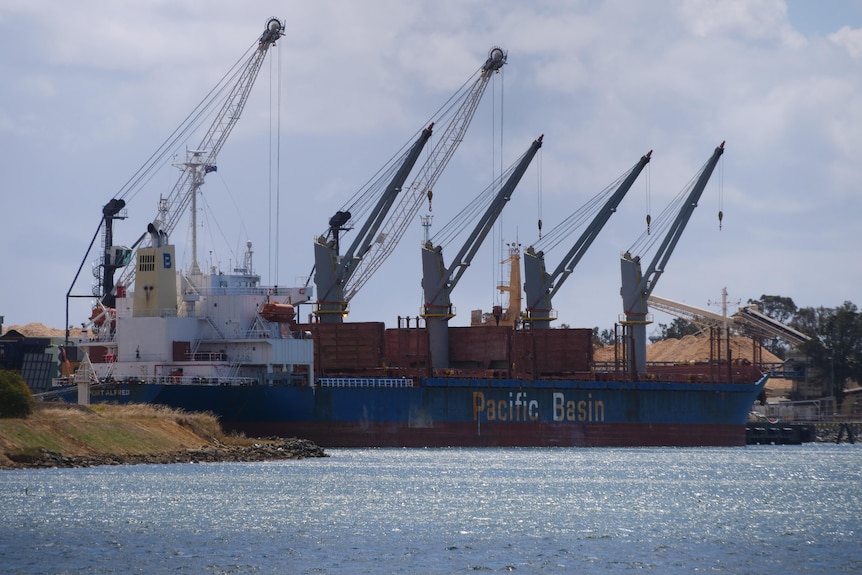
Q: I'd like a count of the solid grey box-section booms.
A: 4